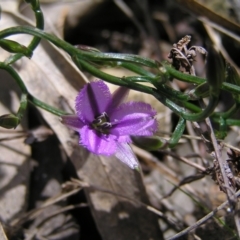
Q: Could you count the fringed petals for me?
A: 3